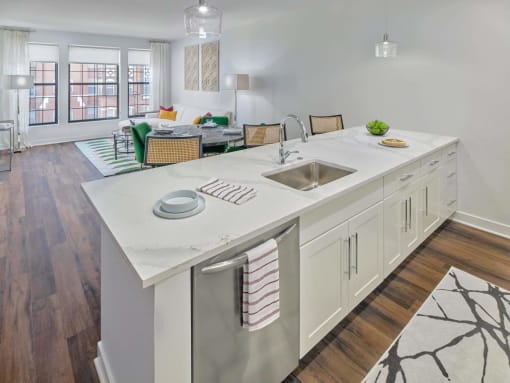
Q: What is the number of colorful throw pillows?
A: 4